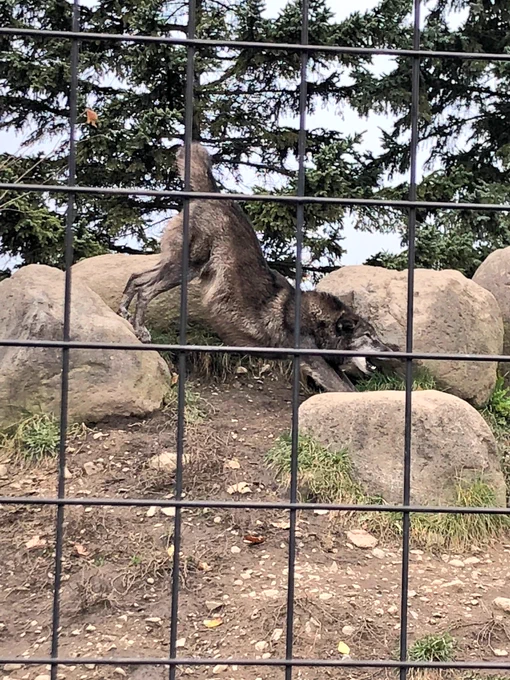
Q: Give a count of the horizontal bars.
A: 5